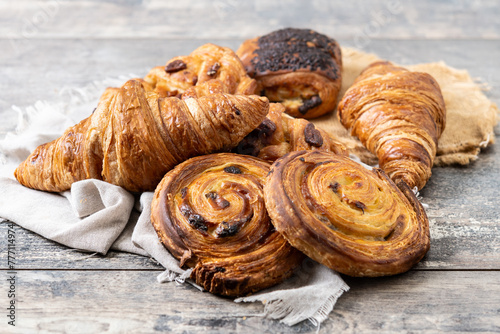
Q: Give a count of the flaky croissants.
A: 2